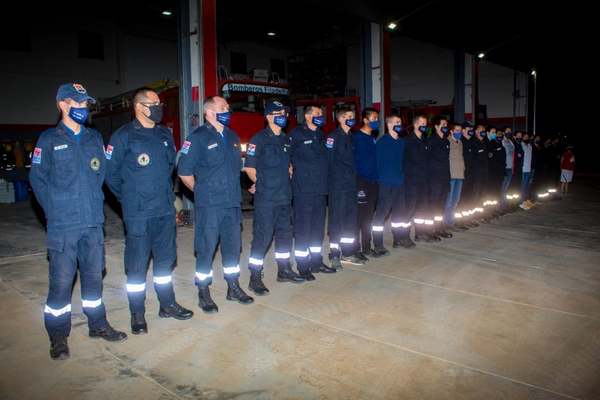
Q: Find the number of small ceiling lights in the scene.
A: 5